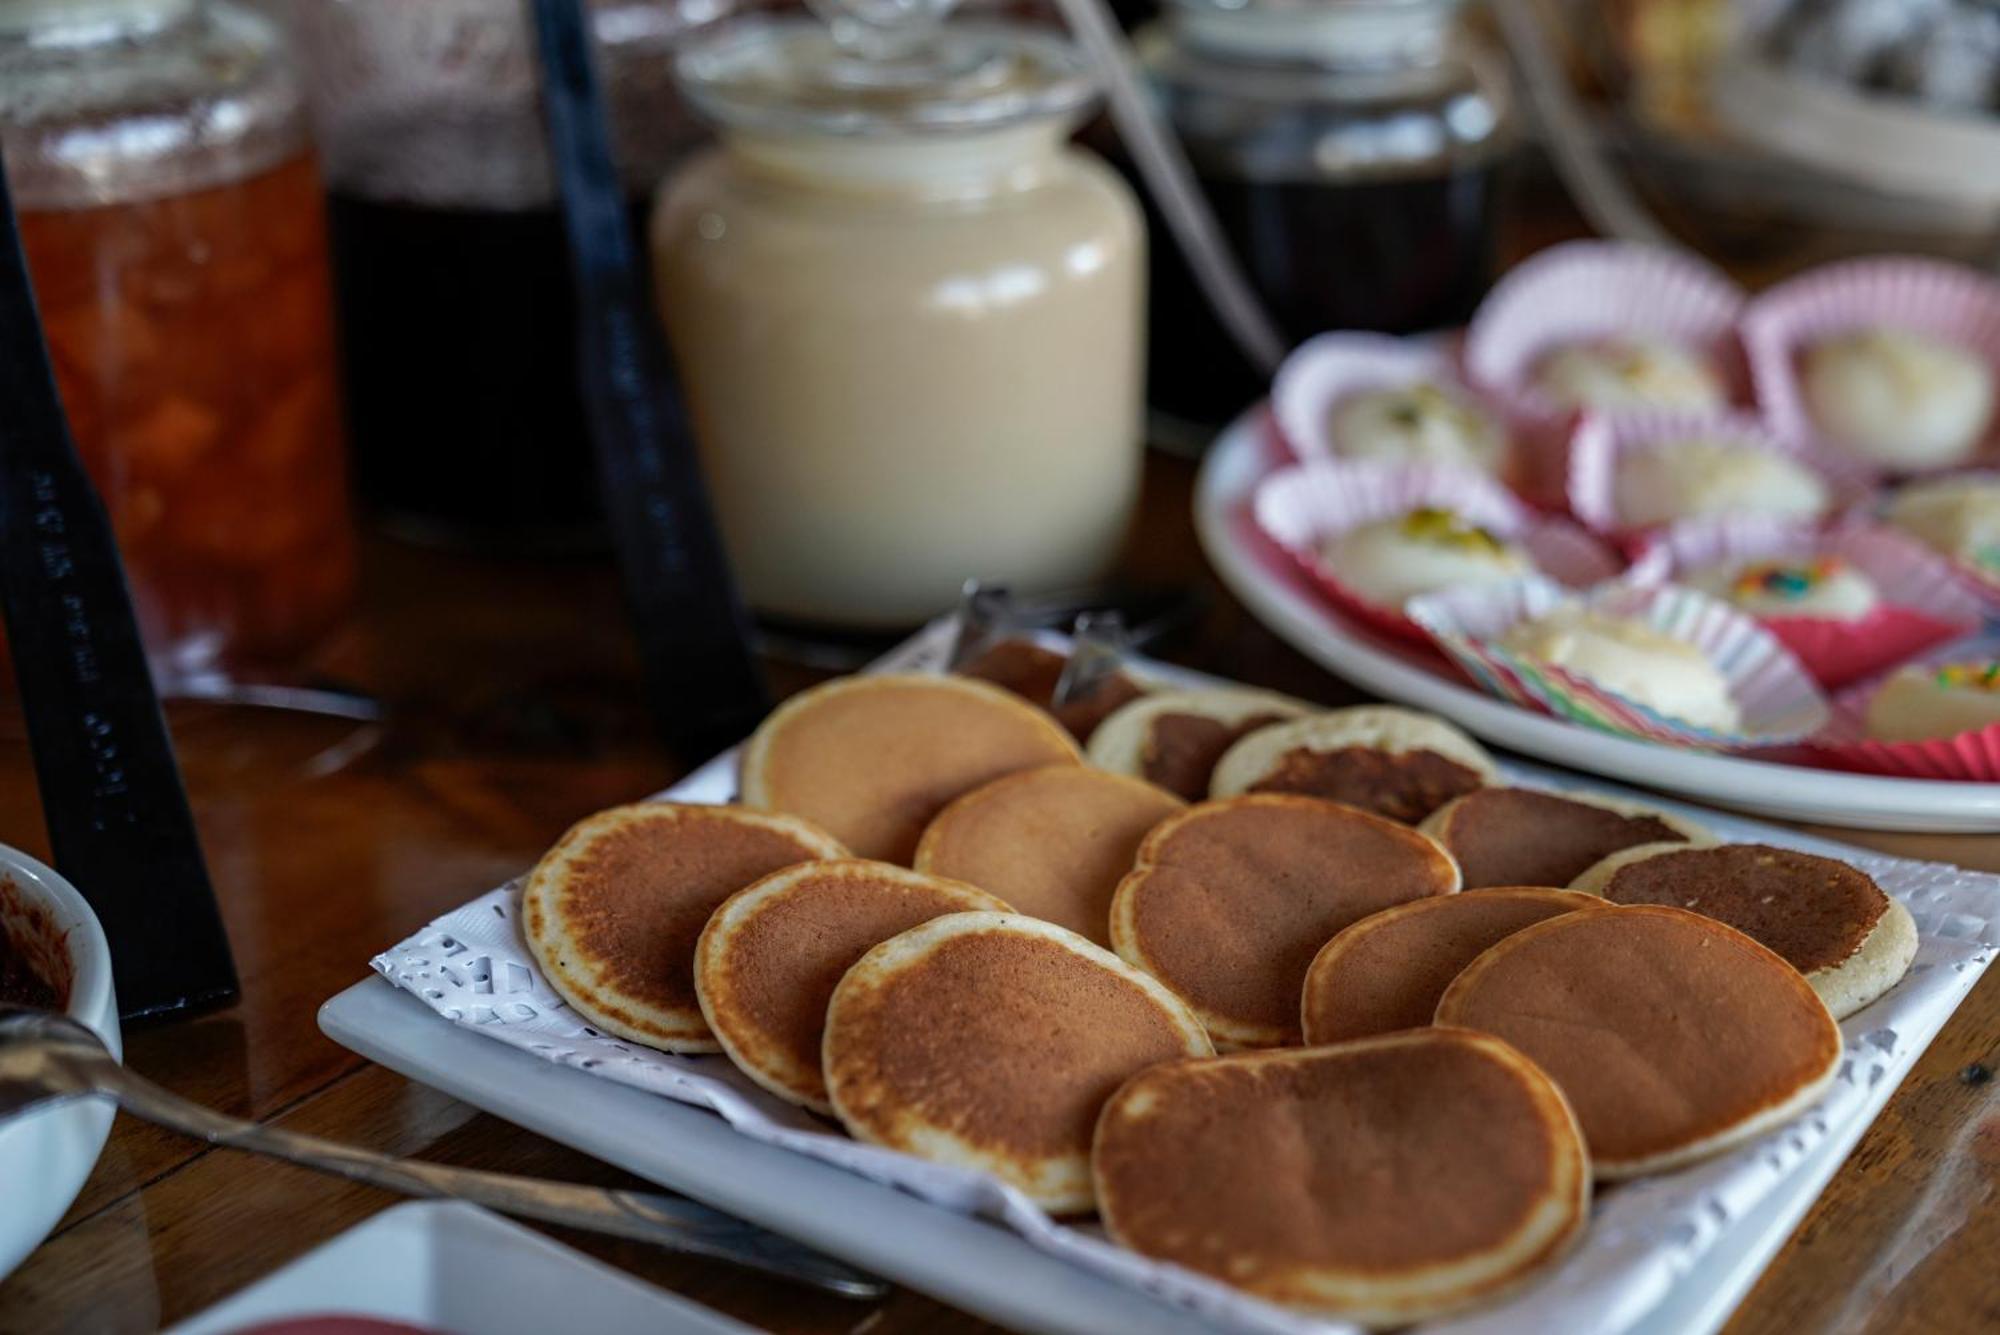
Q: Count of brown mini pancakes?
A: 14